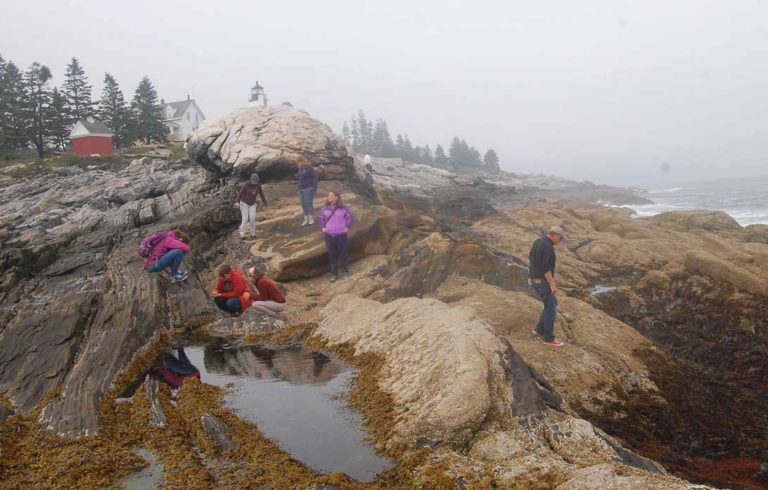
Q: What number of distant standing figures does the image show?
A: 1